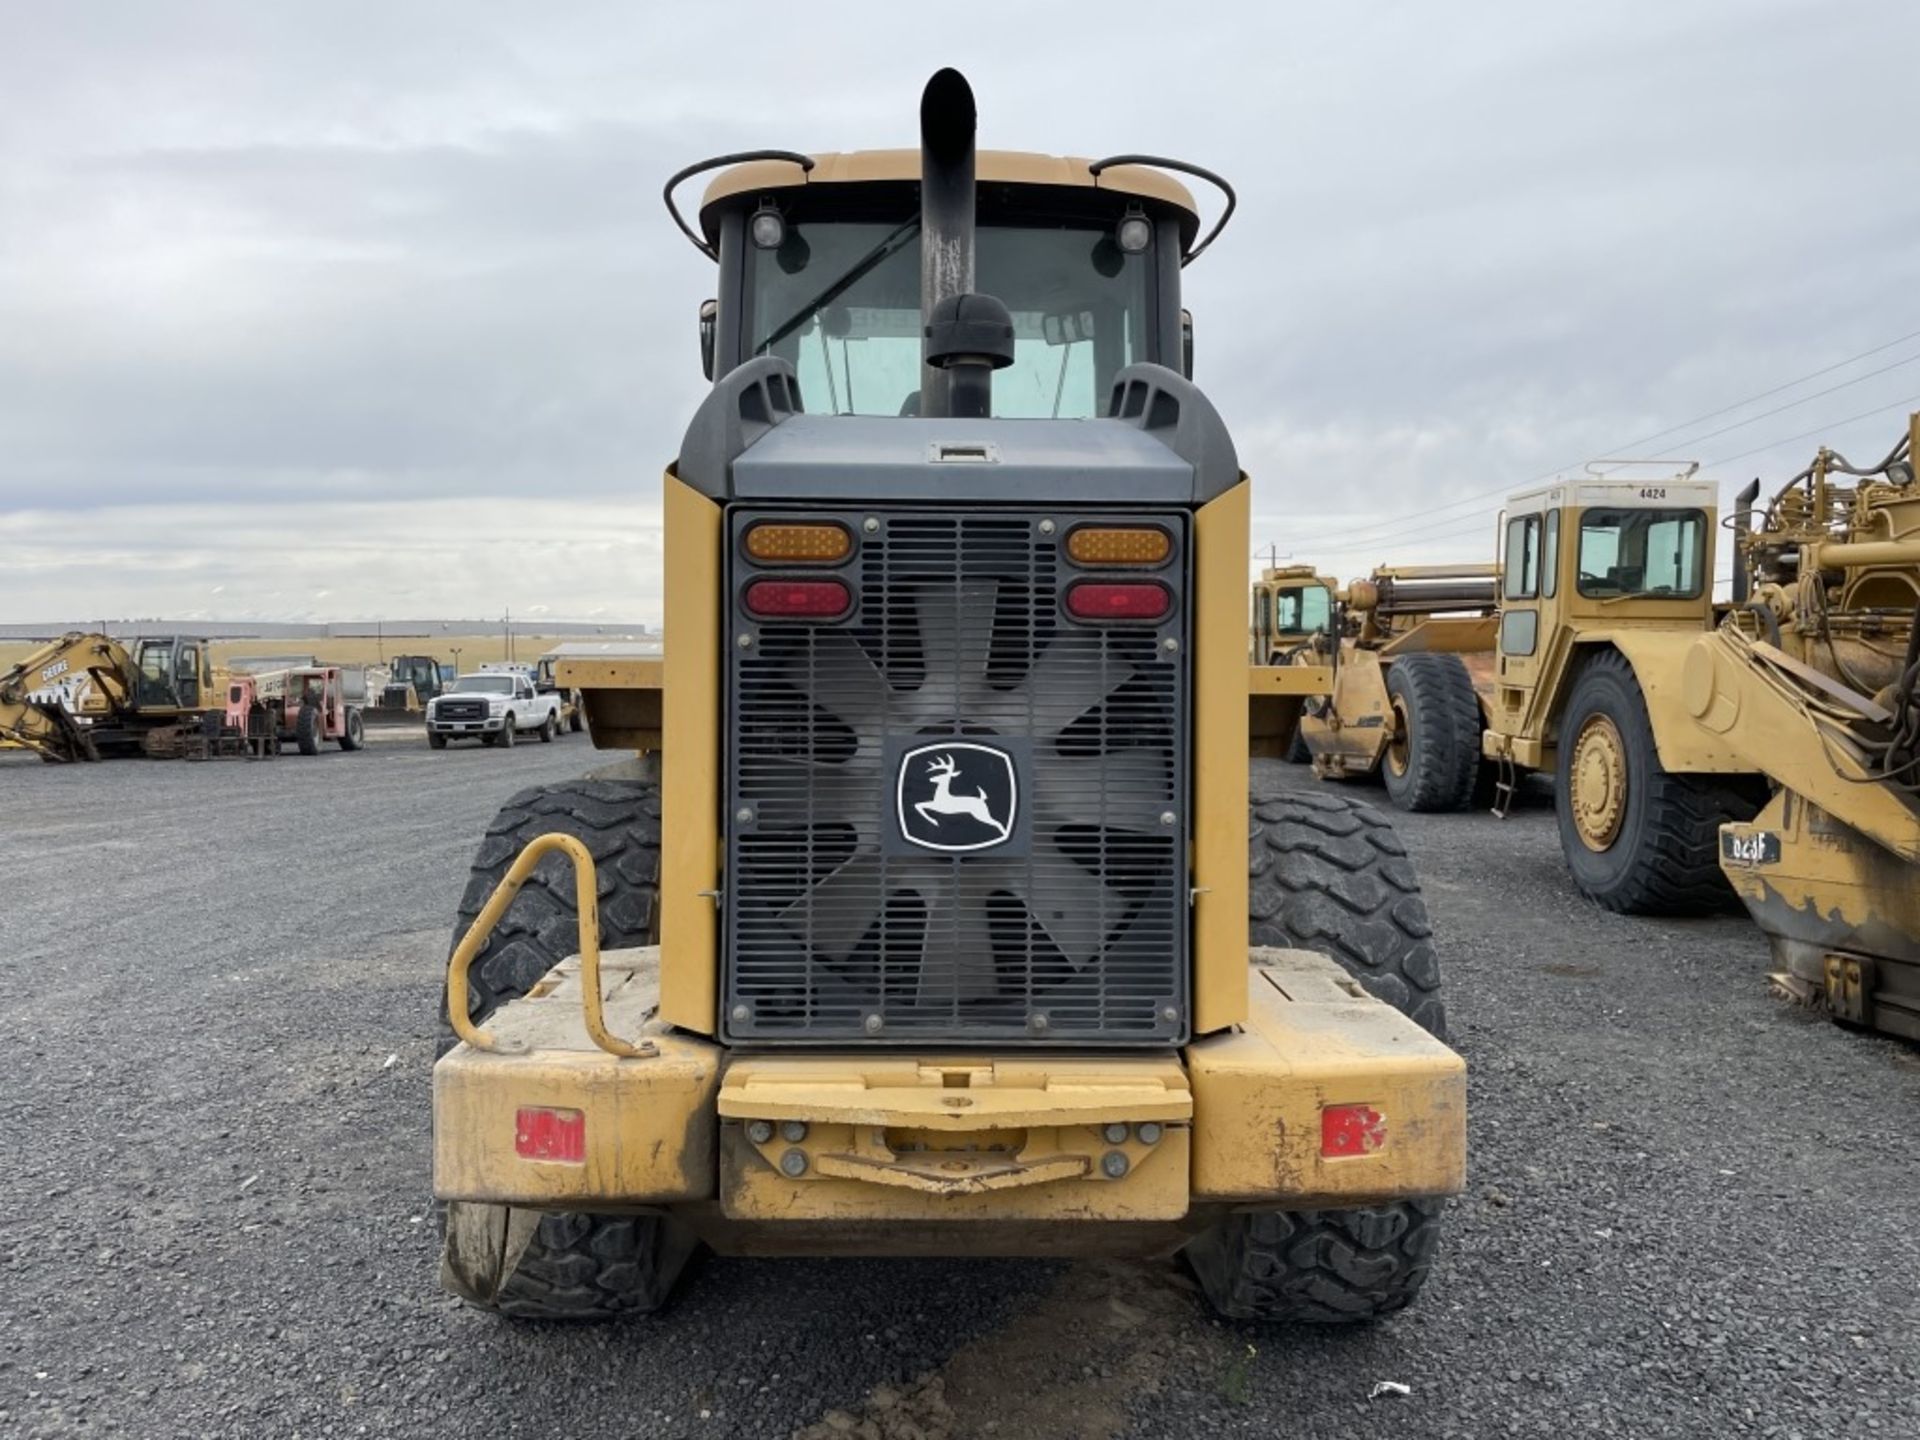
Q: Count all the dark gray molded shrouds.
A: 2